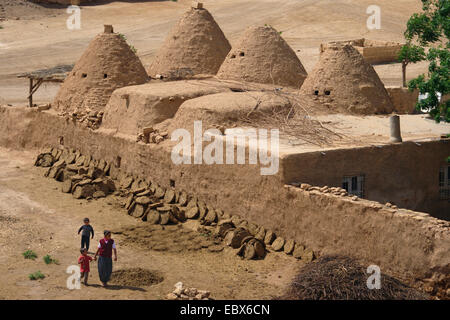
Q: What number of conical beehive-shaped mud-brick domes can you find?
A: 4